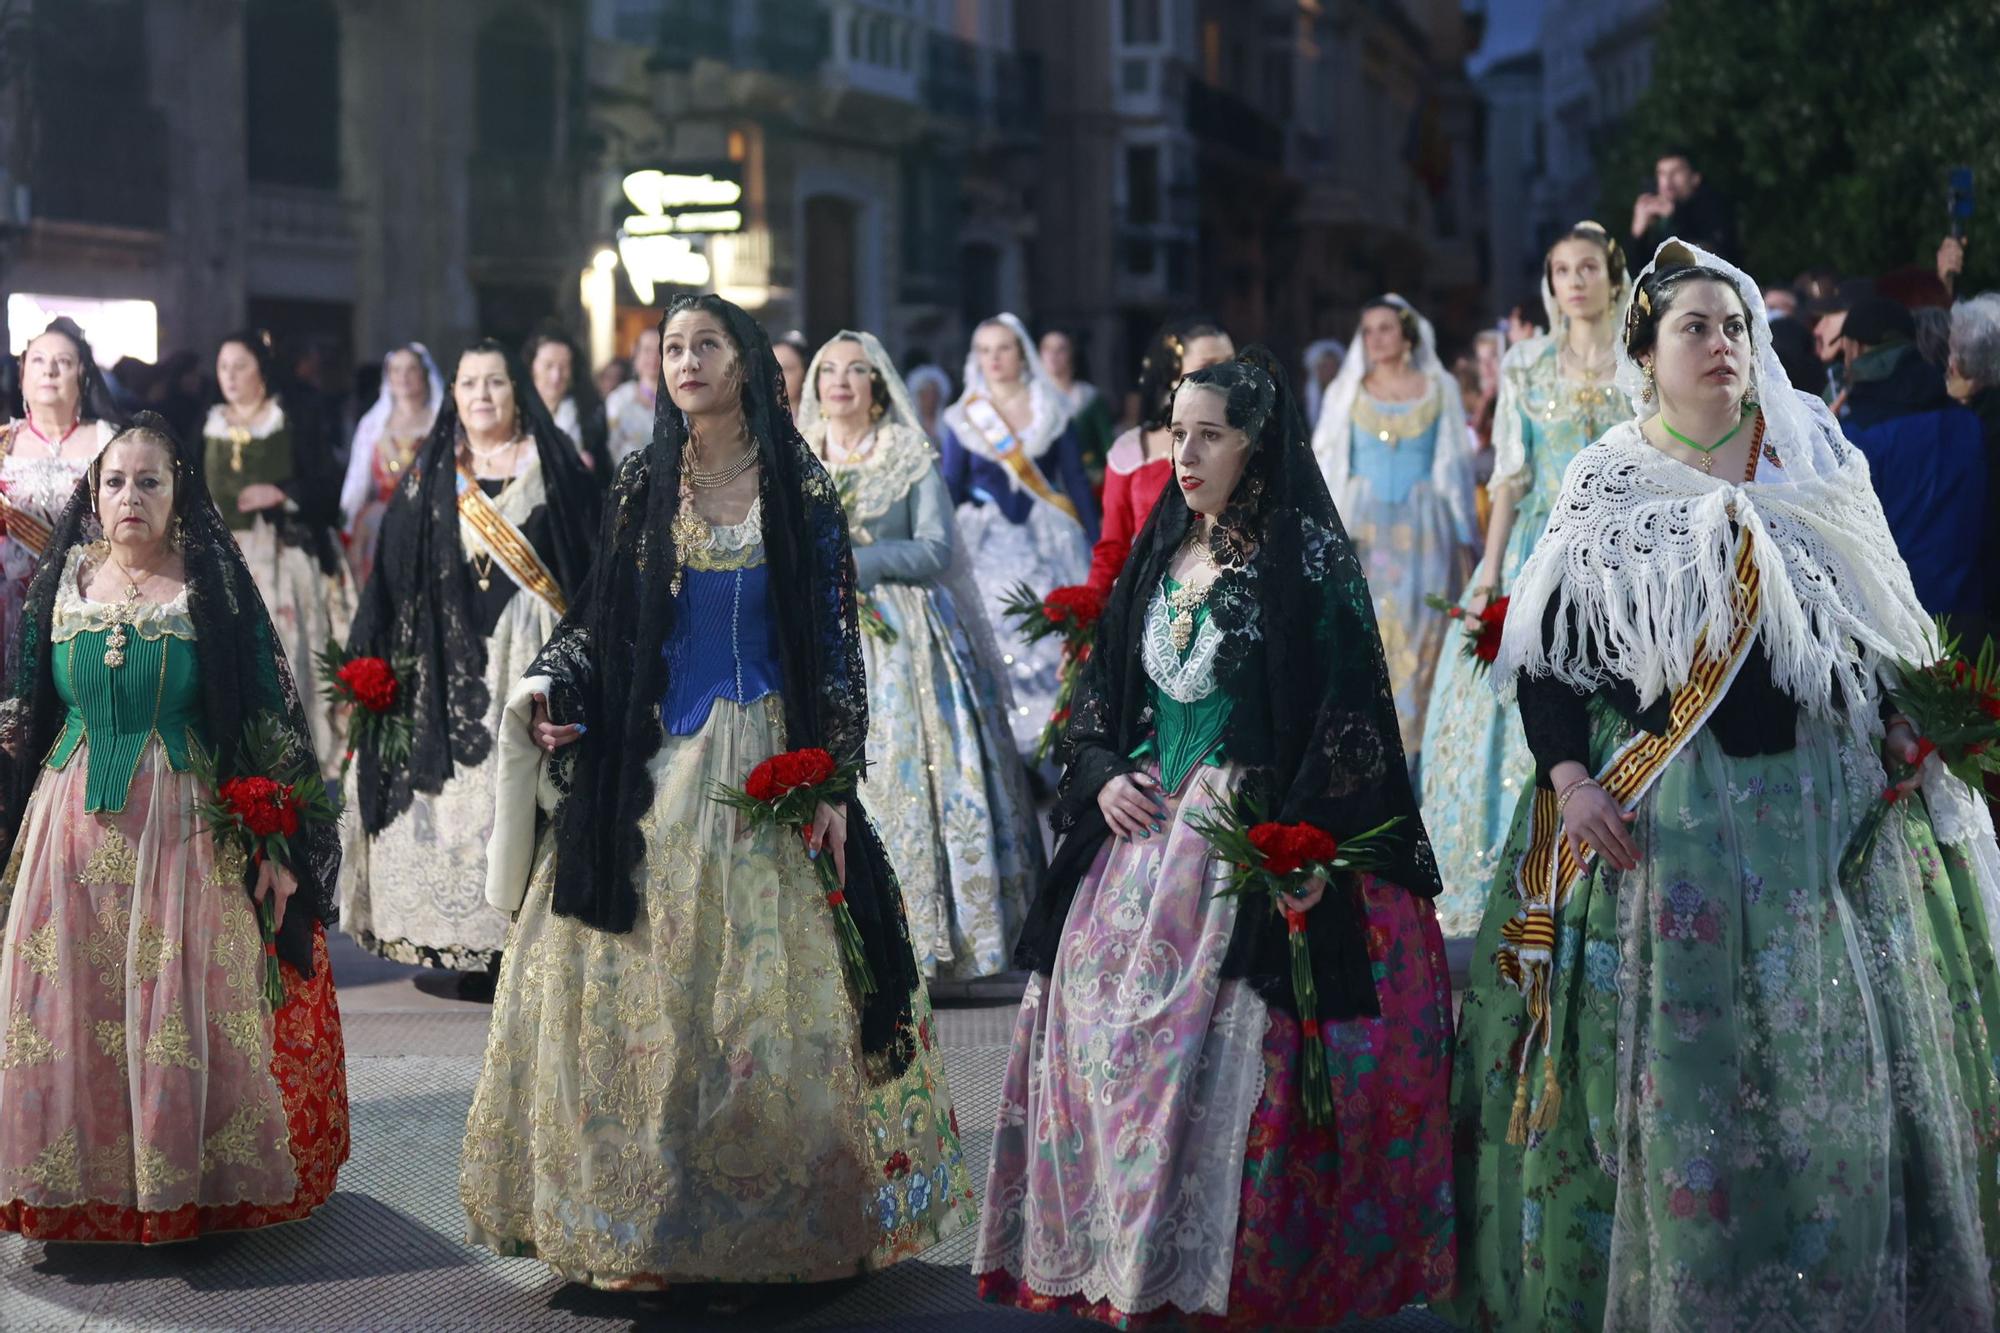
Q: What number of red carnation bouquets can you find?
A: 7